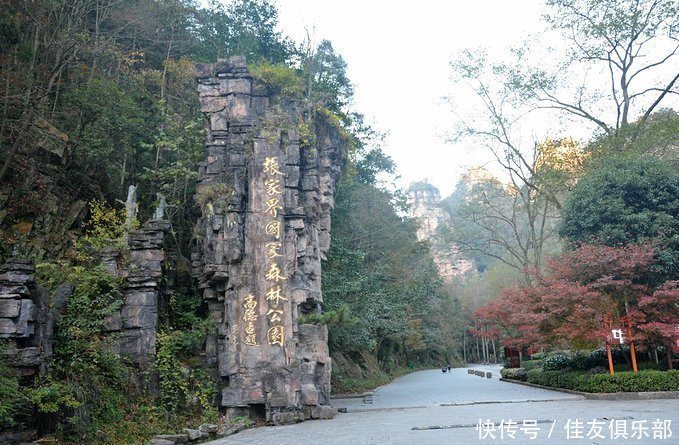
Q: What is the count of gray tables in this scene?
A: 0